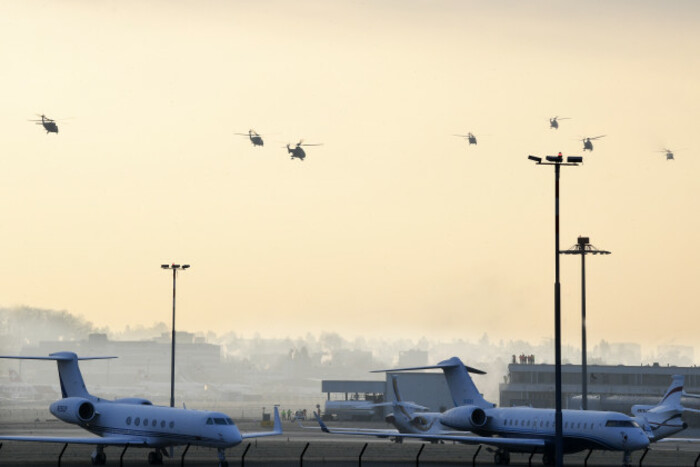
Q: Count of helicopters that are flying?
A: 7